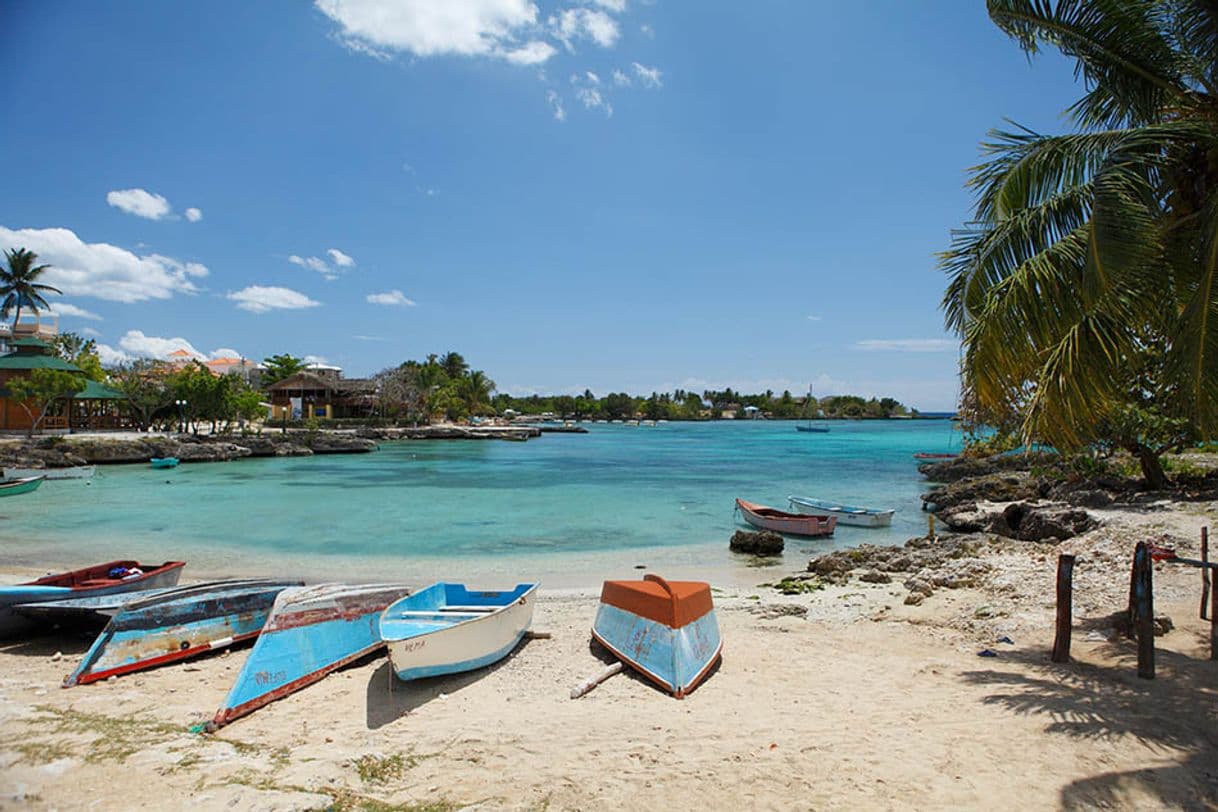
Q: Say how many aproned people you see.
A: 0